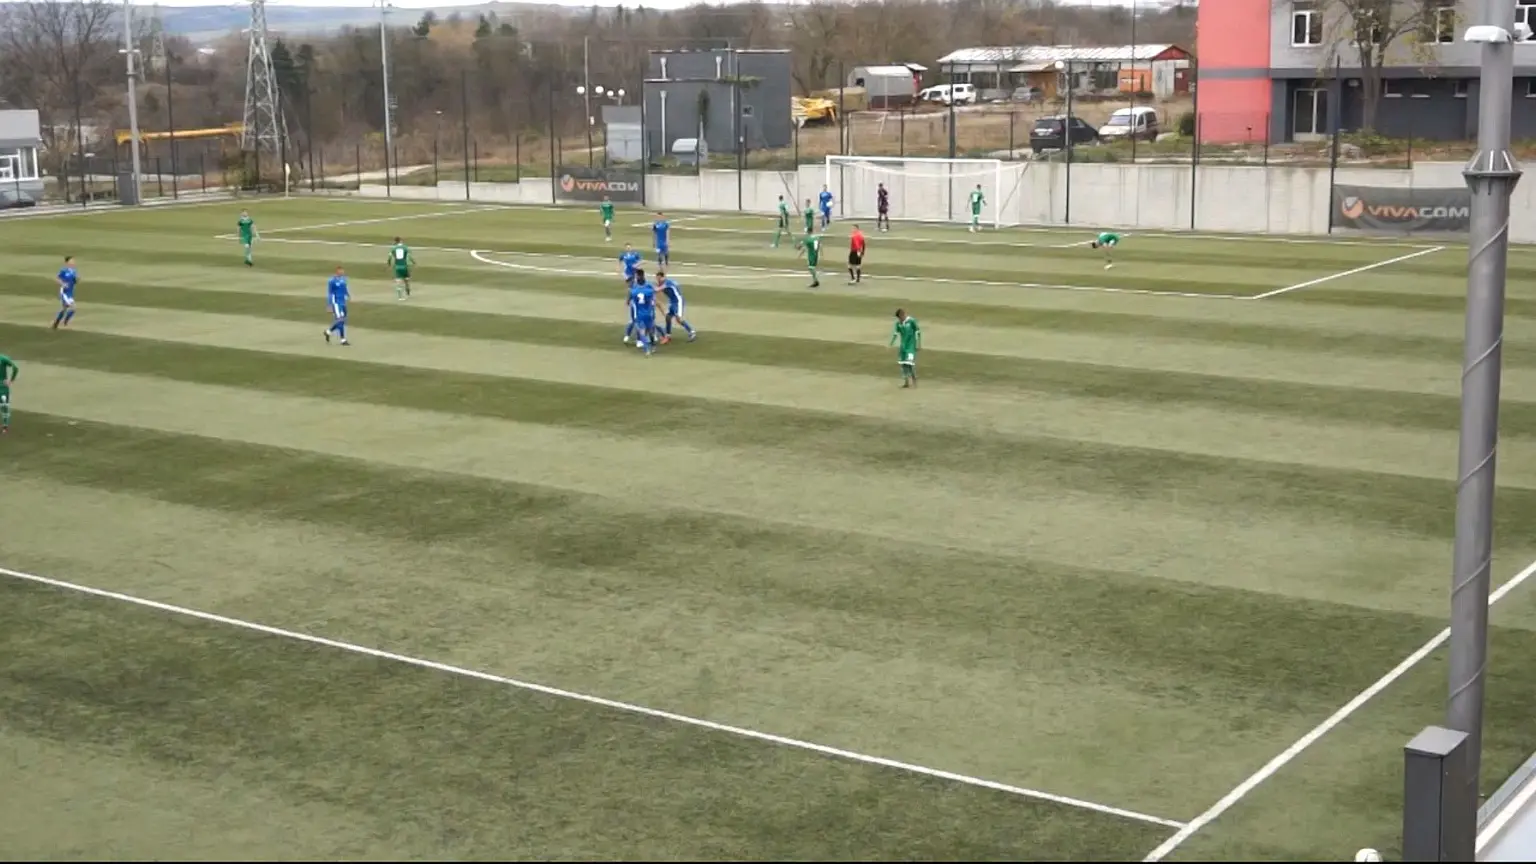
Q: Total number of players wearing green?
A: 10